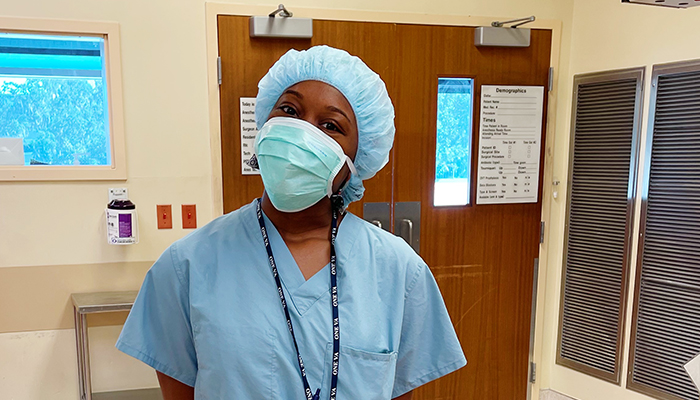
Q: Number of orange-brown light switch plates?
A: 2